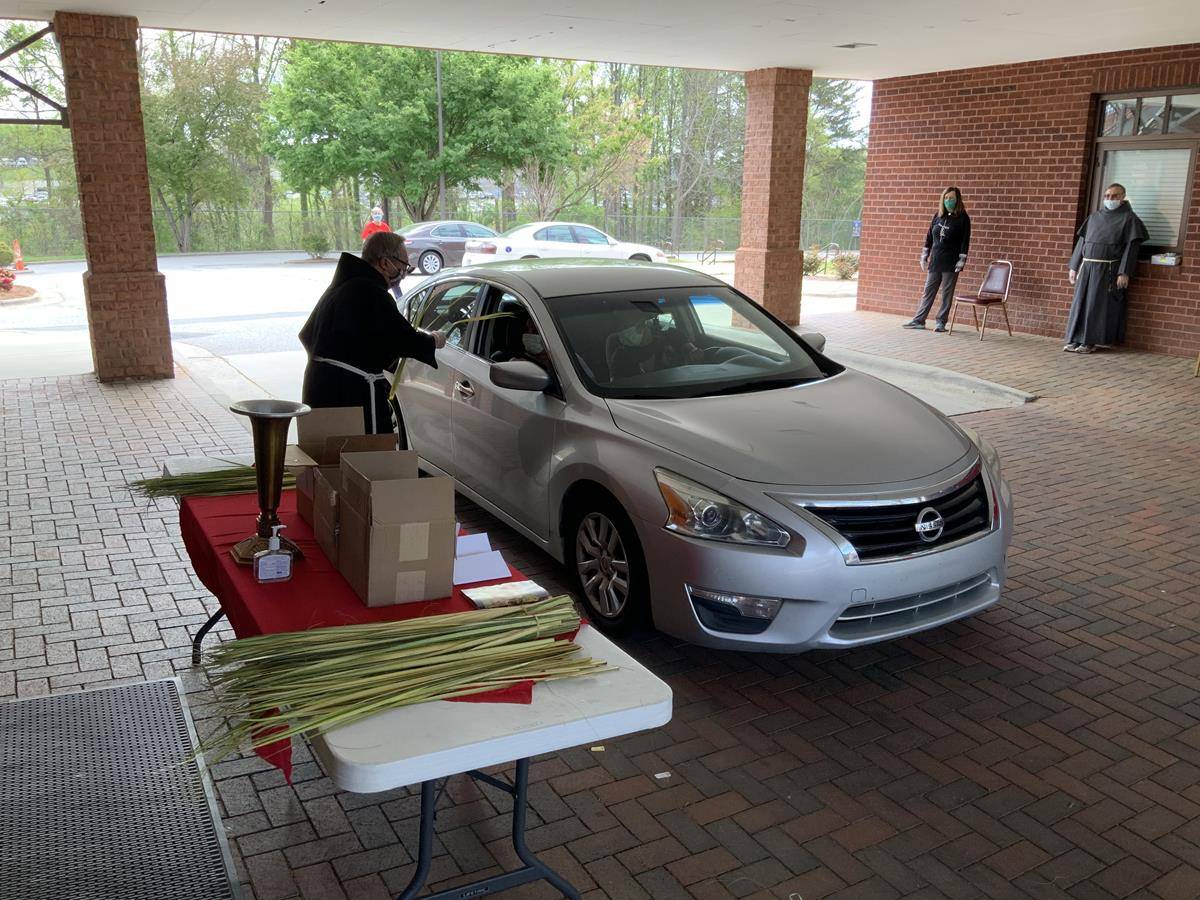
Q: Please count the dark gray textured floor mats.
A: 1